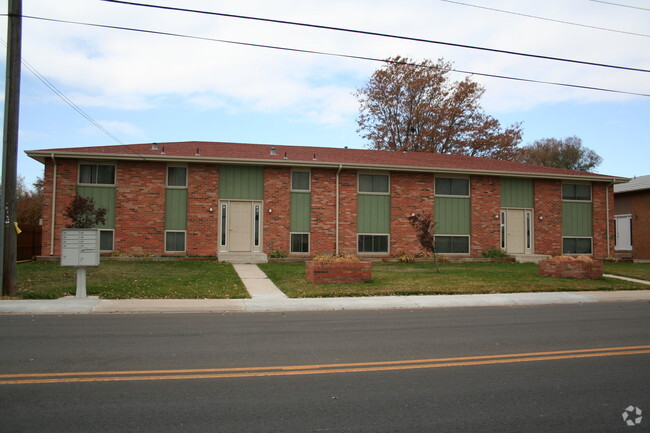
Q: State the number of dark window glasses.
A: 12